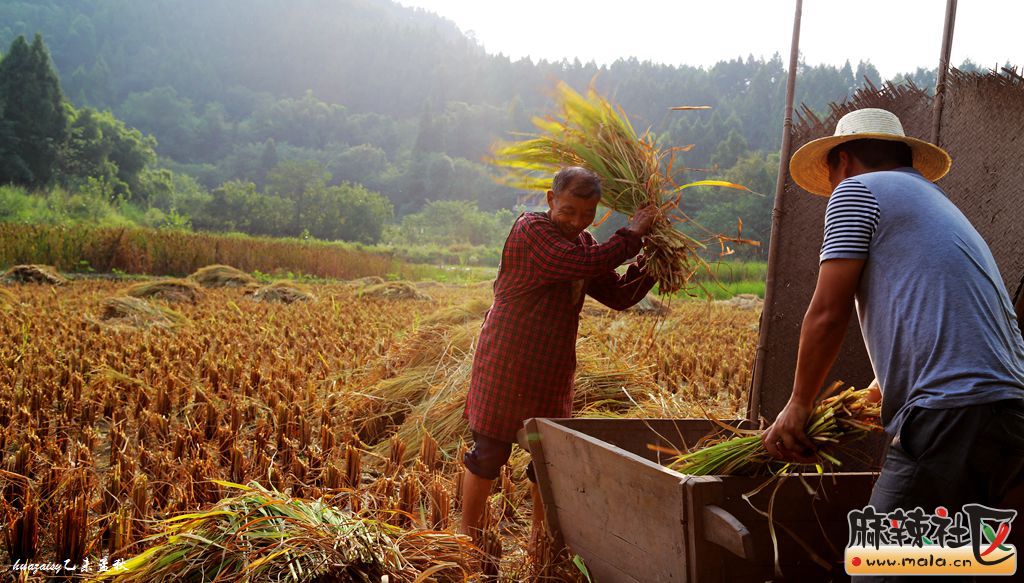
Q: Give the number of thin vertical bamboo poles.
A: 2